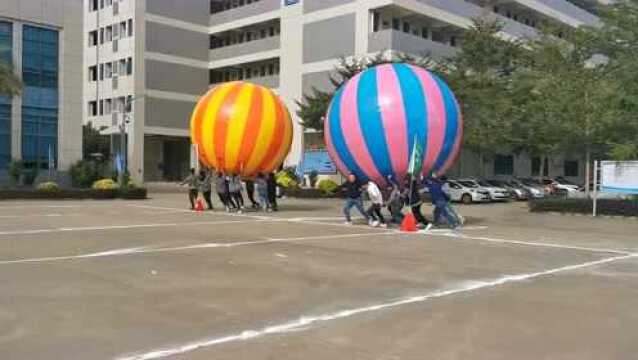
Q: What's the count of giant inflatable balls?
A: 2